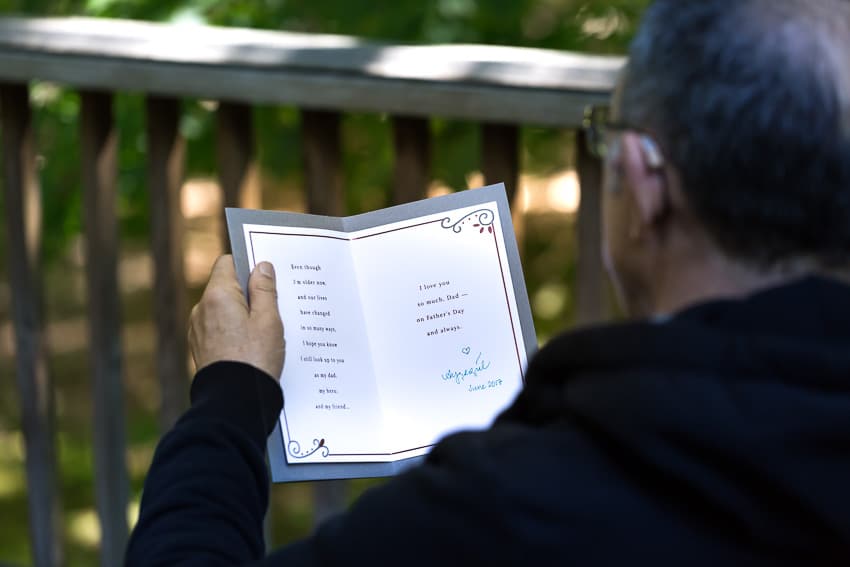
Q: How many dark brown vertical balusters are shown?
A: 8